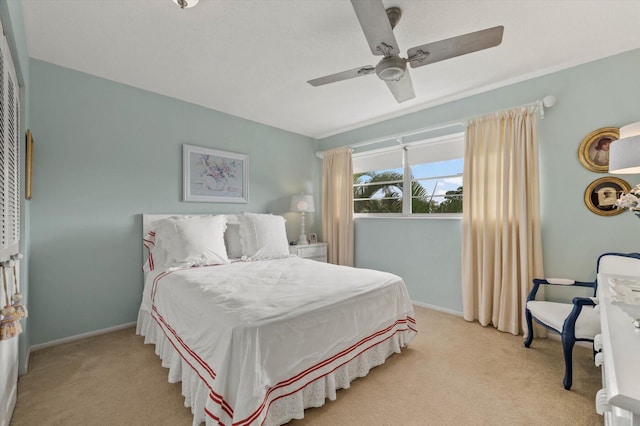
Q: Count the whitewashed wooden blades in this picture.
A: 4